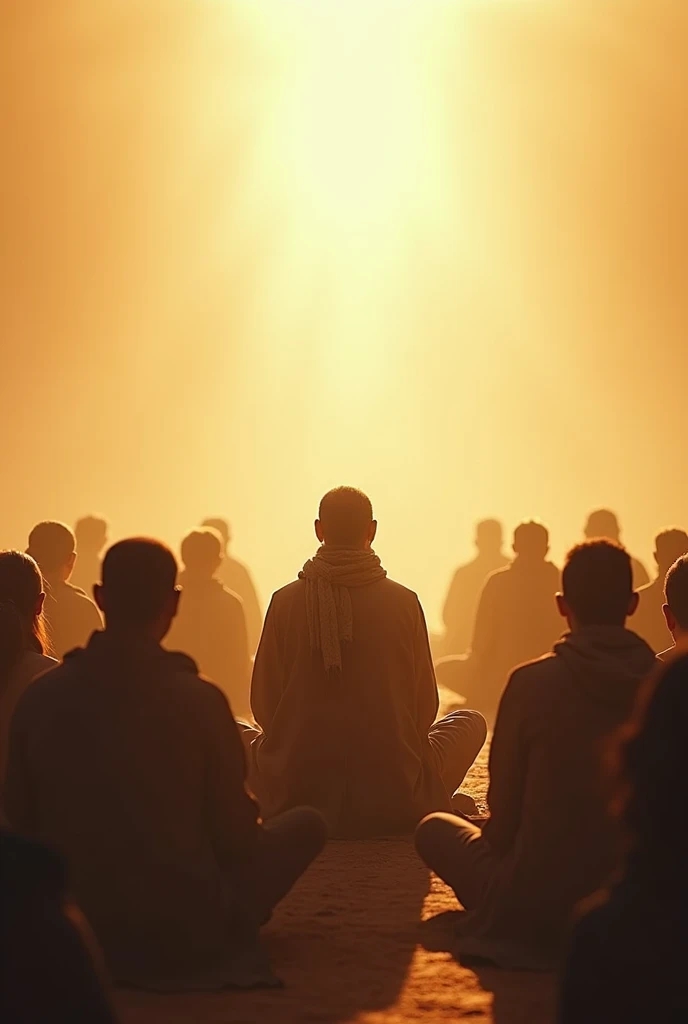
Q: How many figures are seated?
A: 15